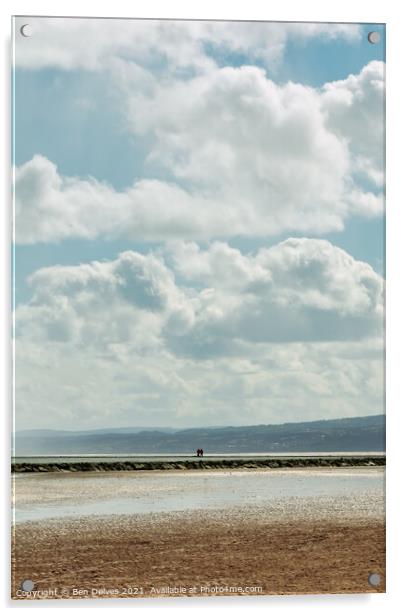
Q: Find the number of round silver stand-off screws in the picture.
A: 4